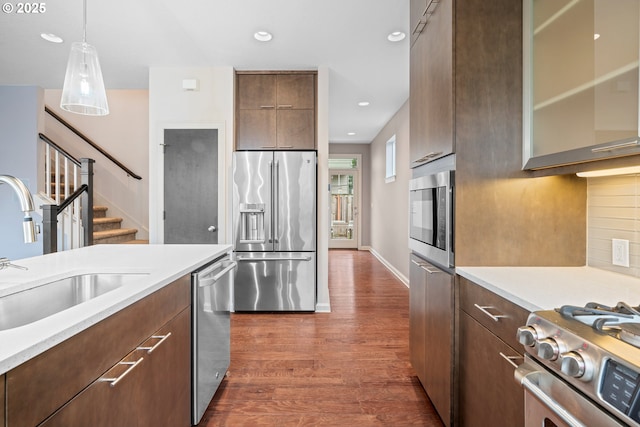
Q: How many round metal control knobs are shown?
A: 3